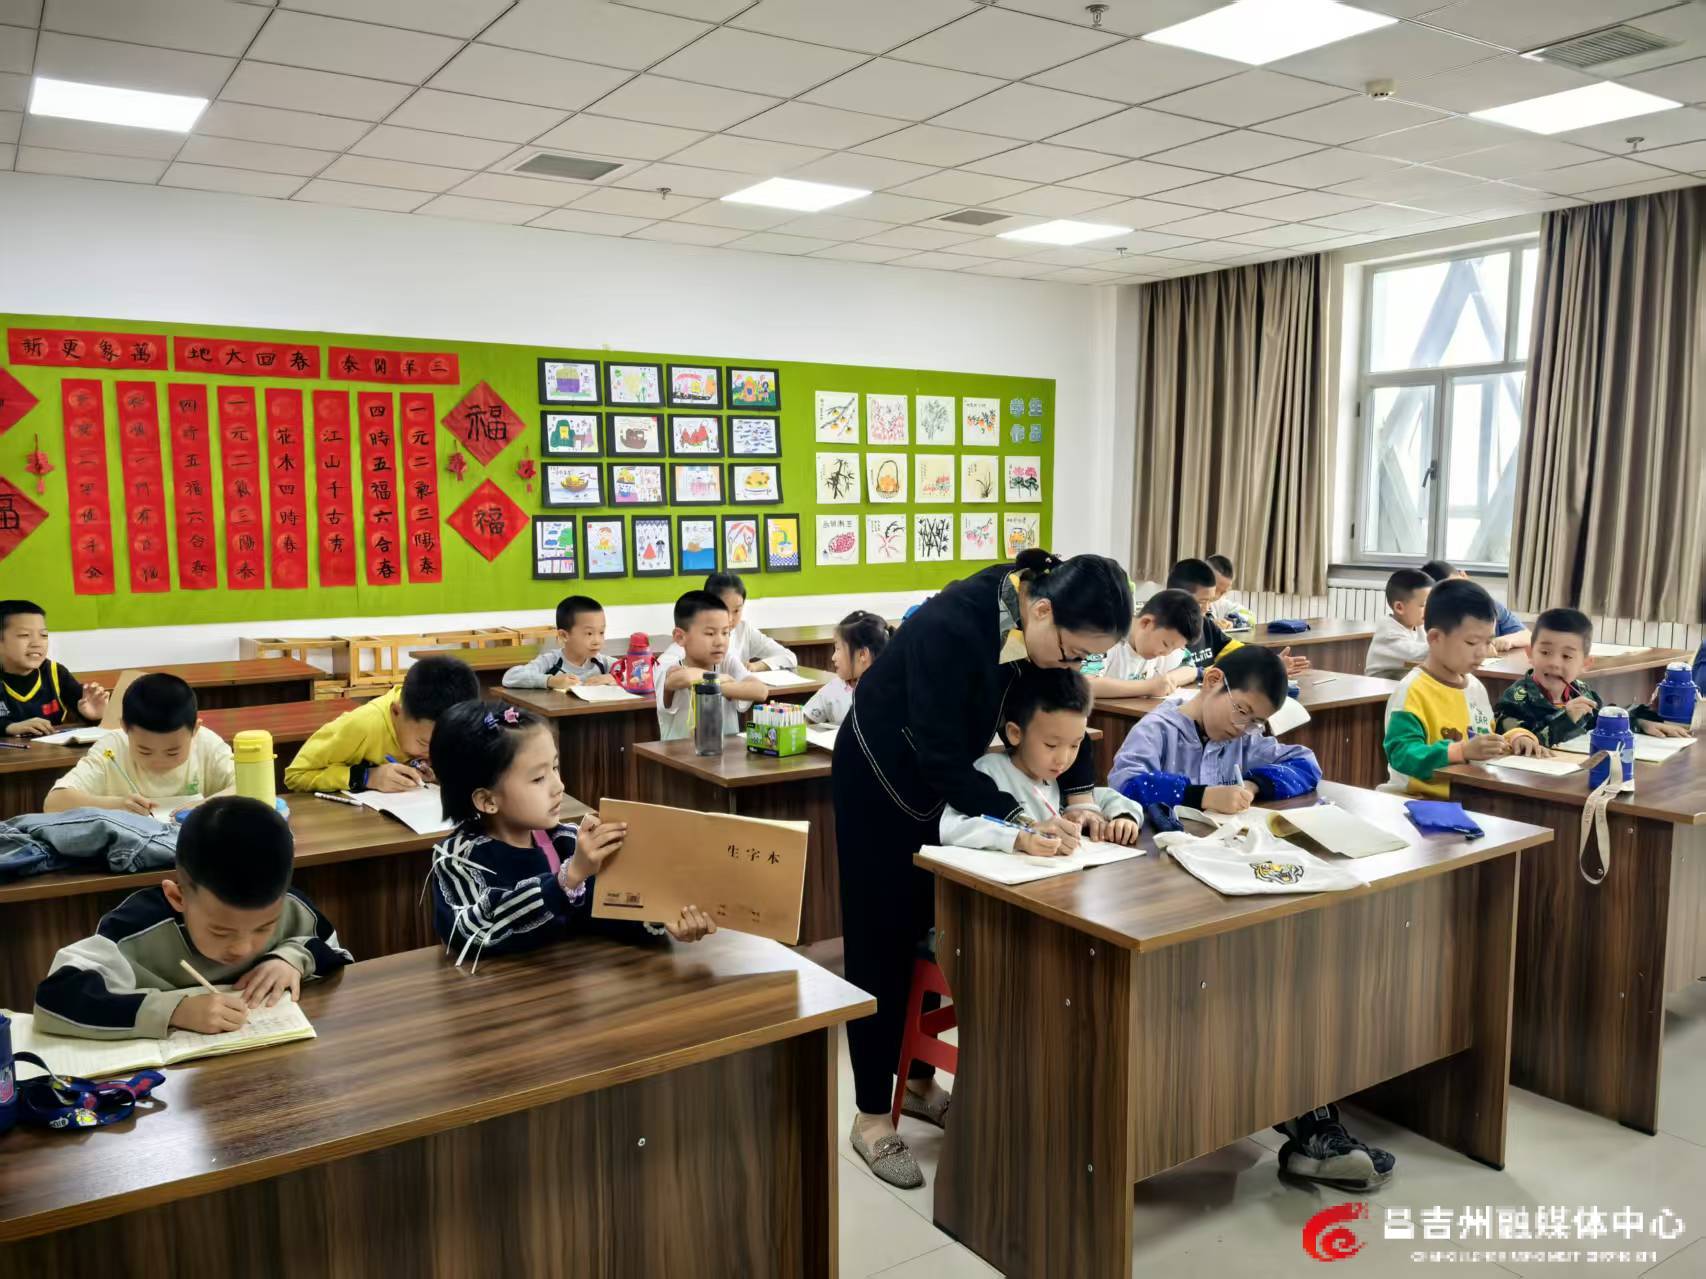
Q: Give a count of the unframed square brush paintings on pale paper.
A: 14